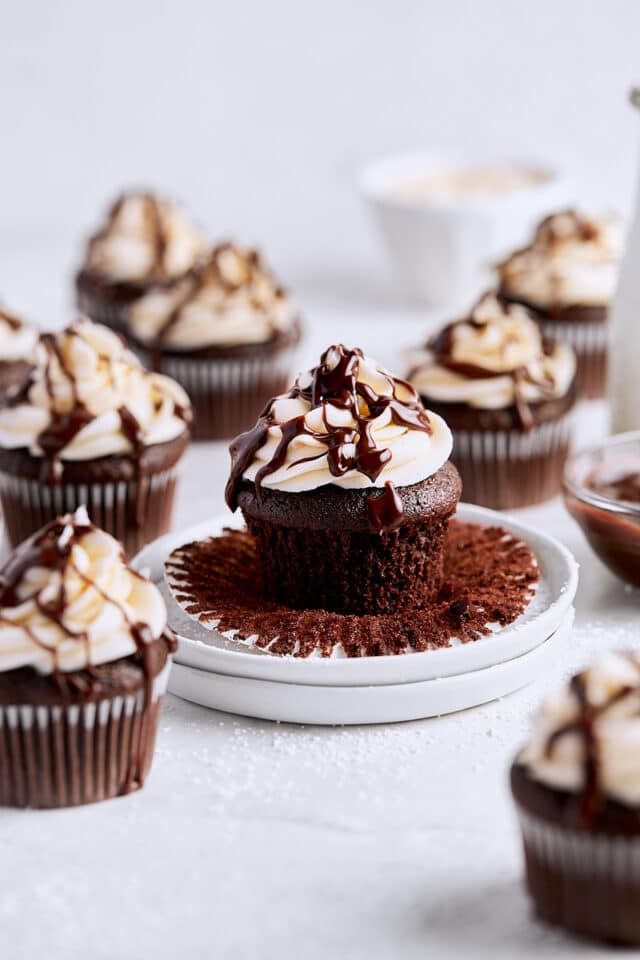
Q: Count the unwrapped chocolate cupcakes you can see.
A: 1